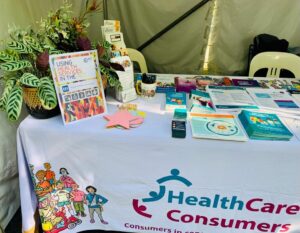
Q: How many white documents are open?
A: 2